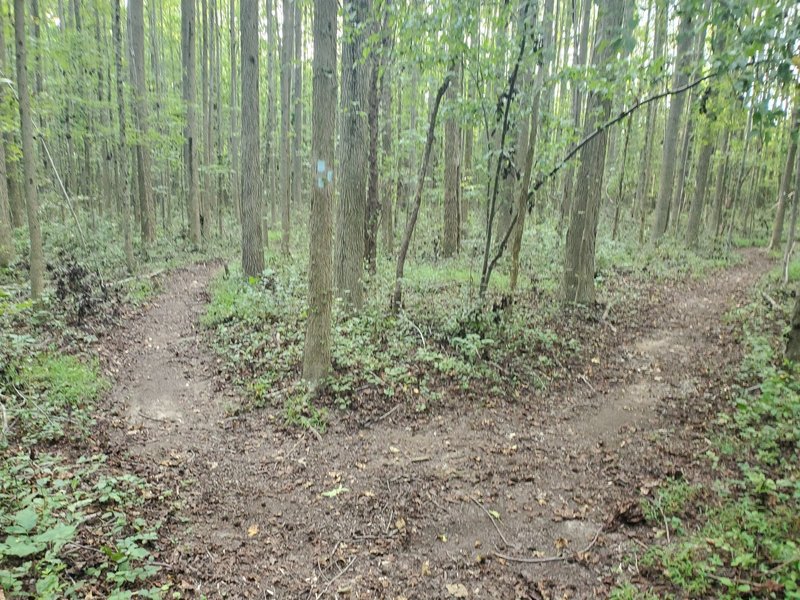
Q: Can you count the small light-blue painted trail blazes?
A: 3